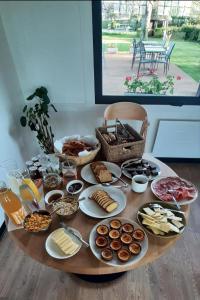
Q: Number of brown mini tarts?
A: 11